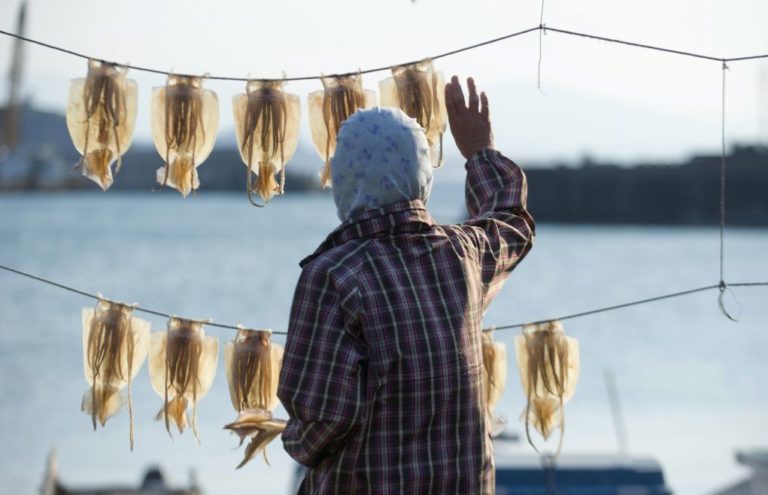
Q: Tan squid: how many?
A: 10